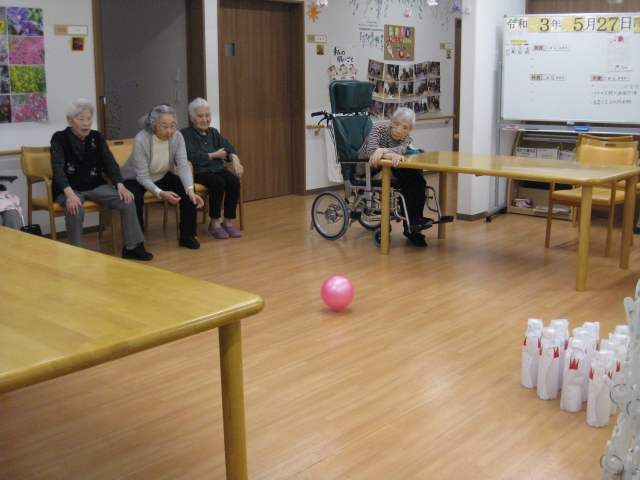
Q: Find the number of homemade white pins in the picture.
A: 10